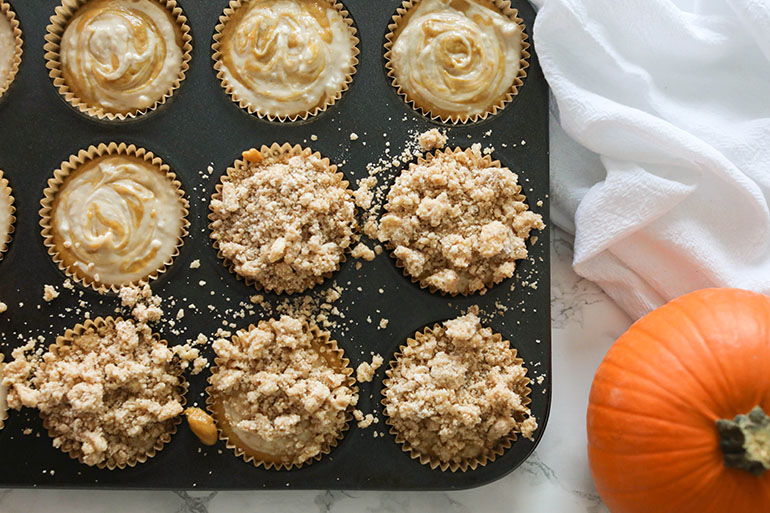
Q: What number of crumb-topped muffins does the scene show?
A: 5